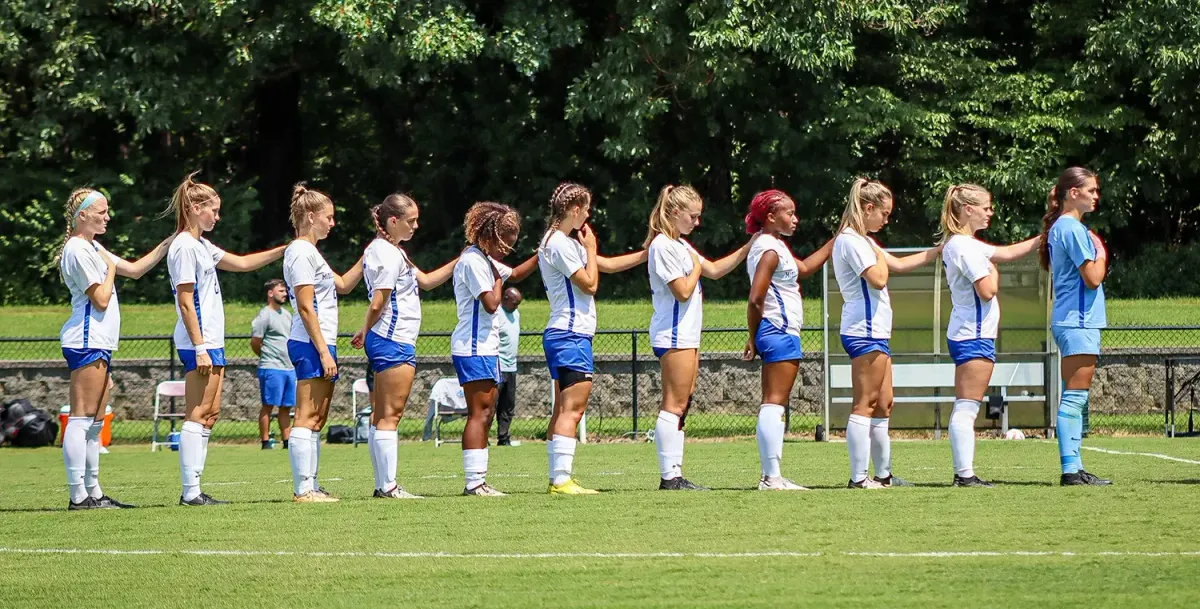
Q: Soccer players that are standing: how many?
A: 11